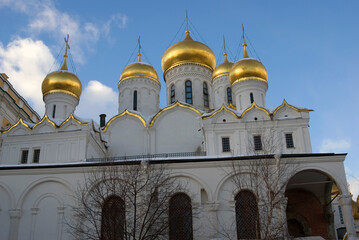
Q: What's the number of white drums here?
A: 5